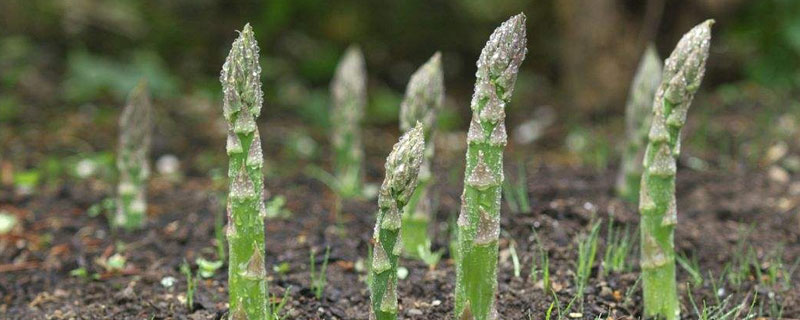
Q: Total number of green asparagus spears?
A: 8